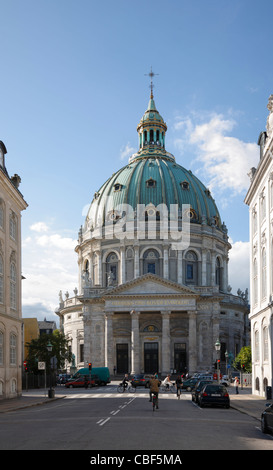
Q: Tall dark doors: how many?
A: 3